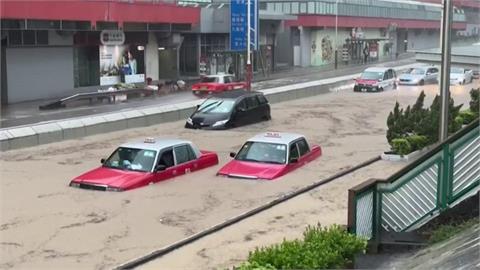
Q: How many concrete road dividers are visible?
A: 1